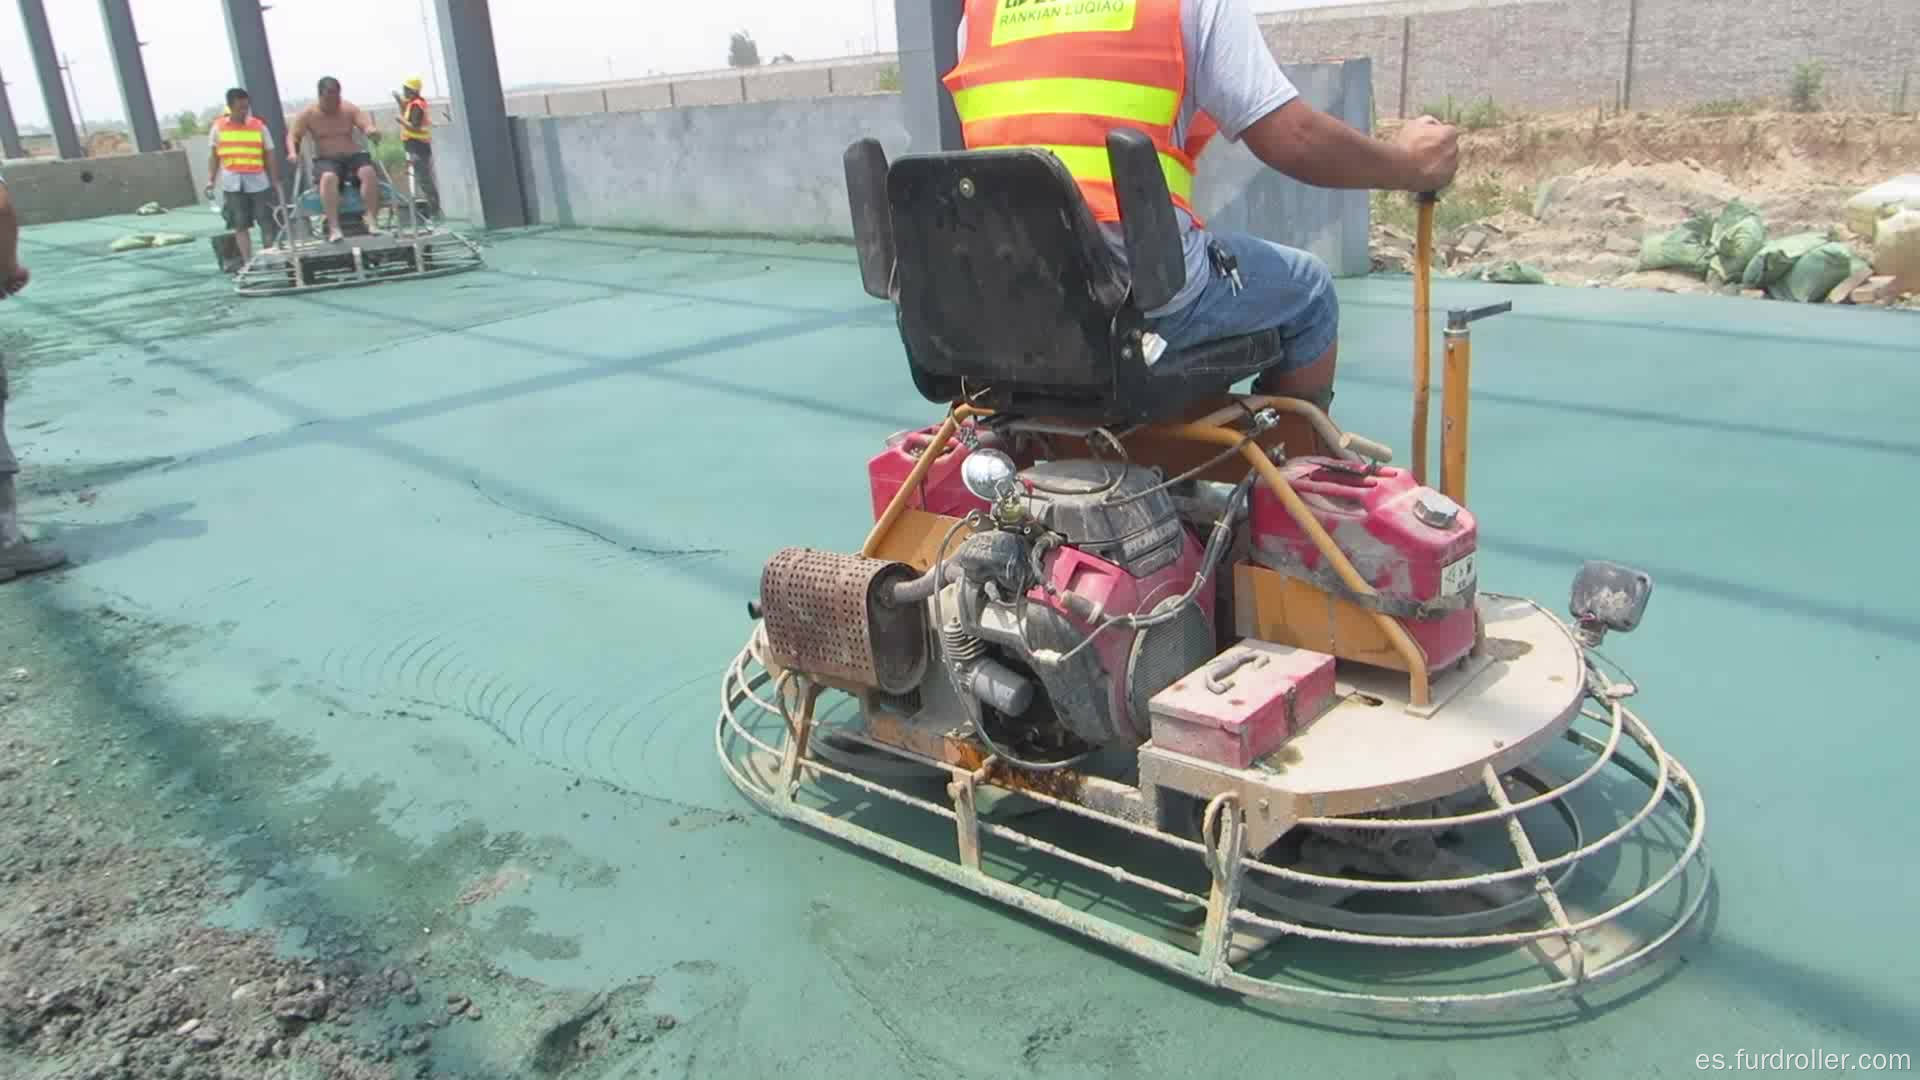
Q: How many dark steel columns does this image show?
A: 6